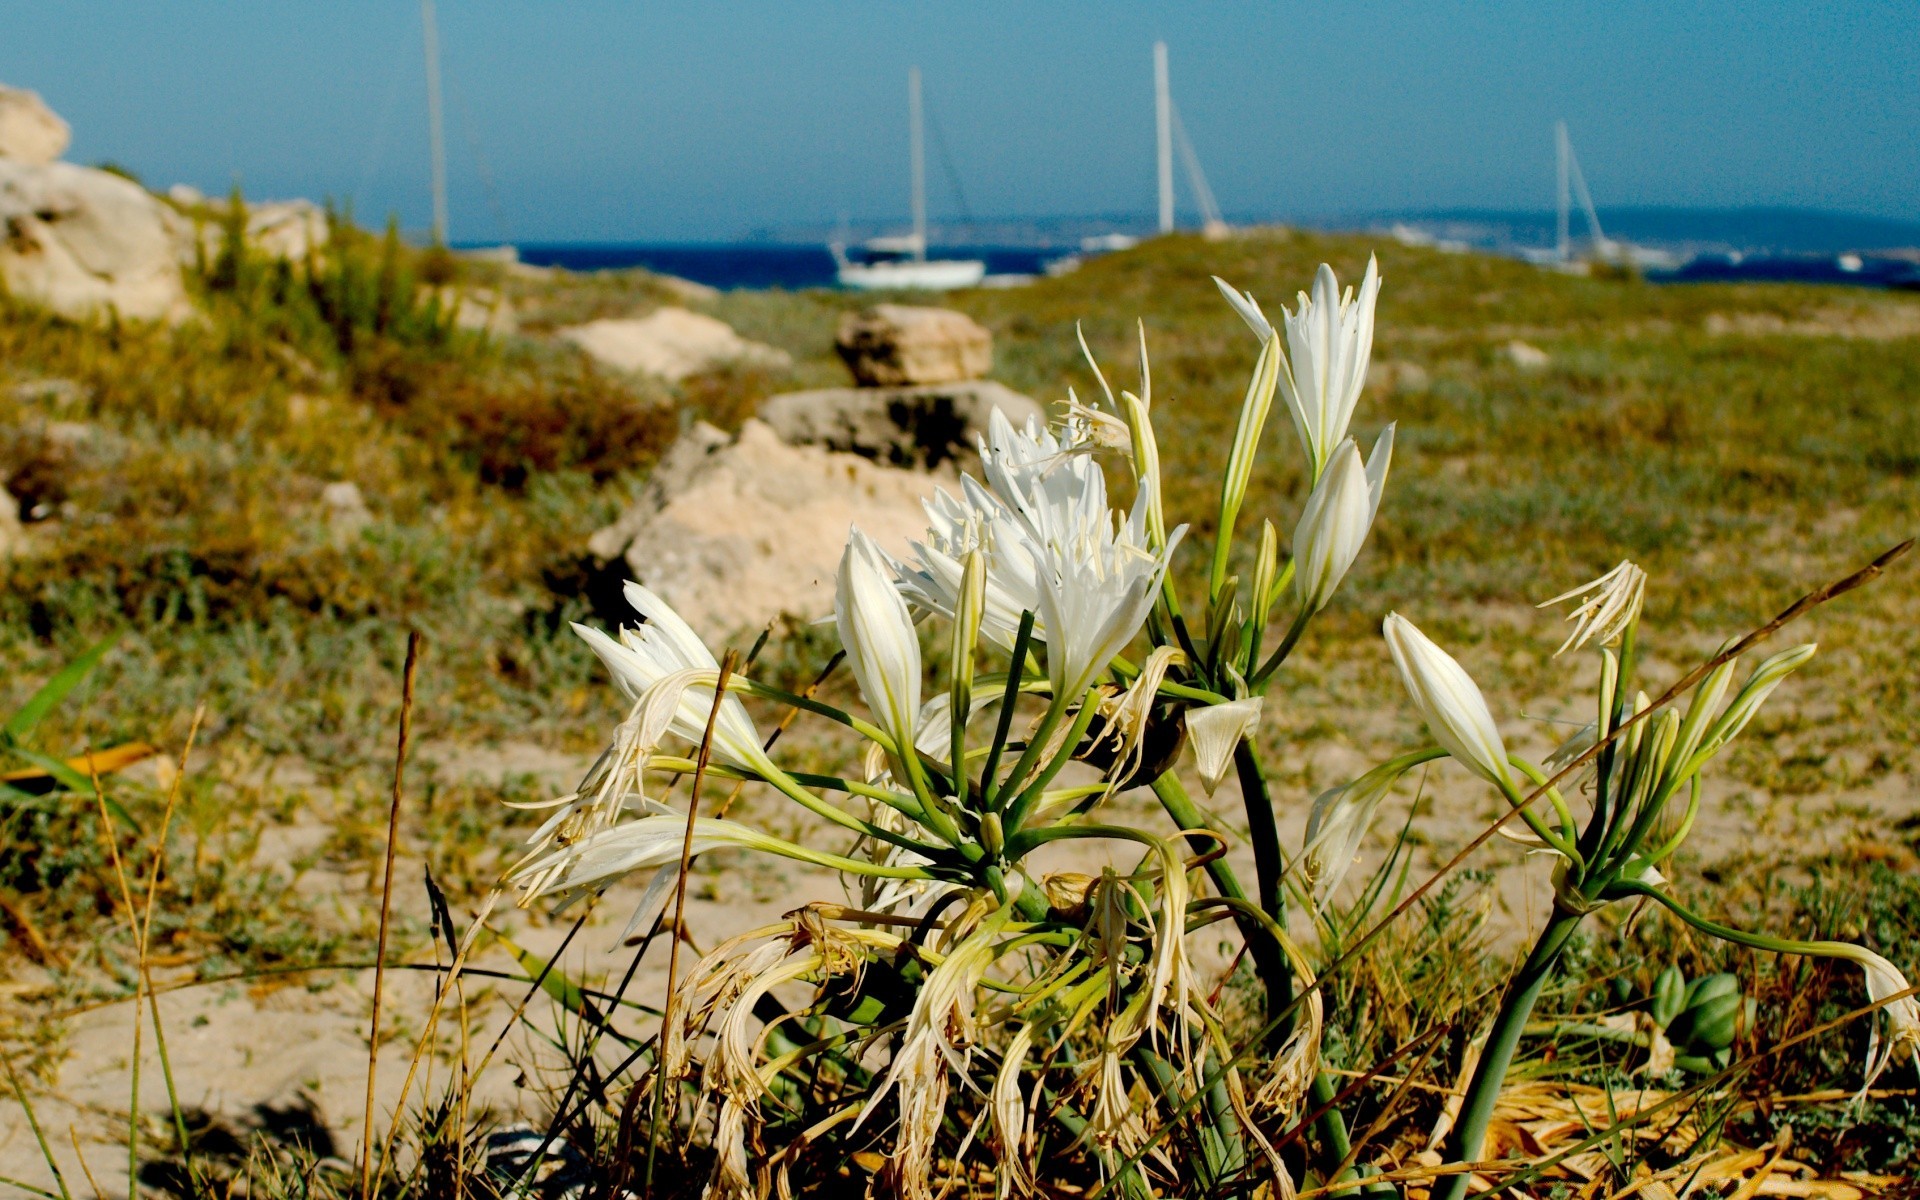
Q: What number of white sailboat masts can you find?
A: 4